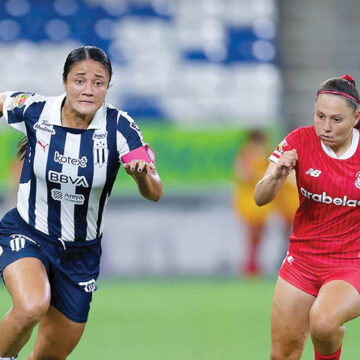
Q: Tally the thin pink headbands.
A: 1